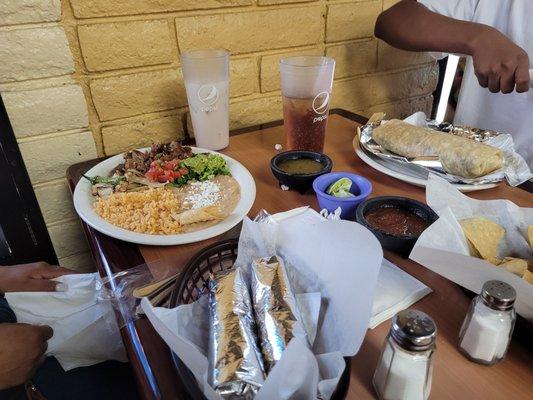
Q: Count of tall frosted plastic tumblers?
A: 2